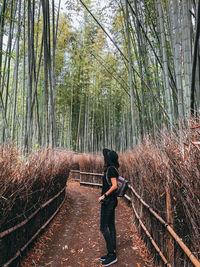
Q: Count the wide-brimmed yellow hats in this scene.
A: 0